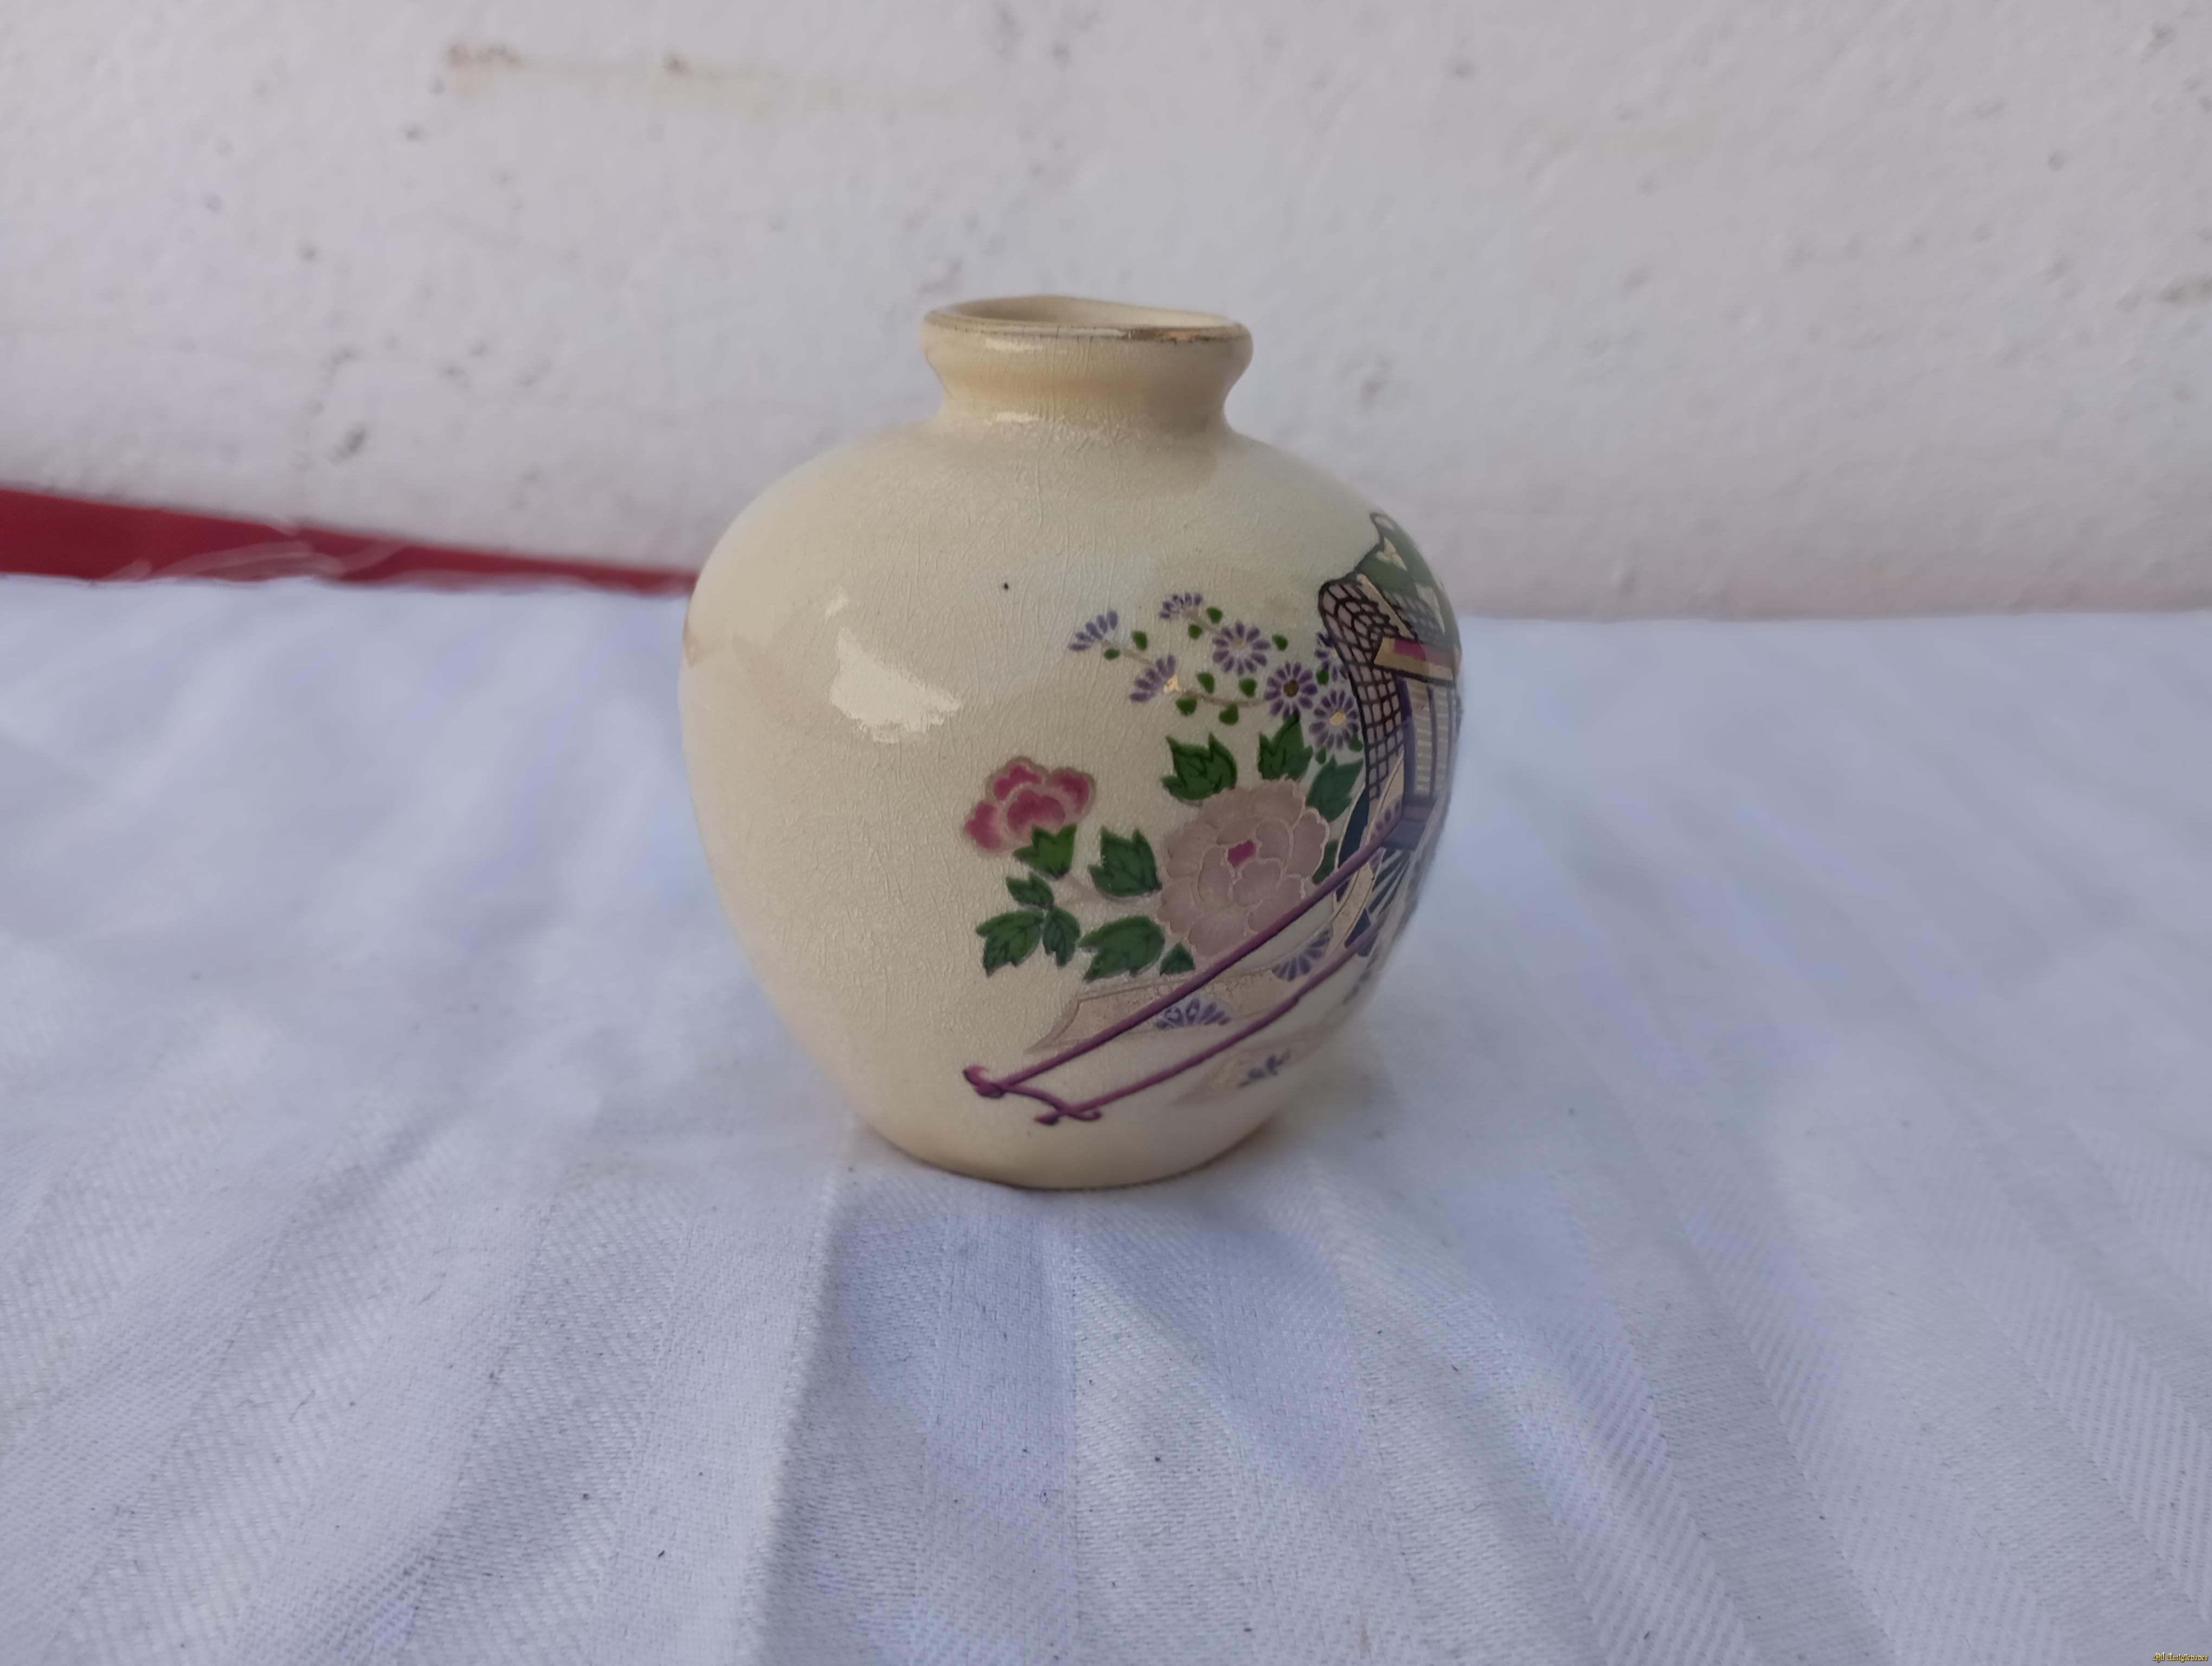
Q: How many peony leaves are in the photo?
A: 11